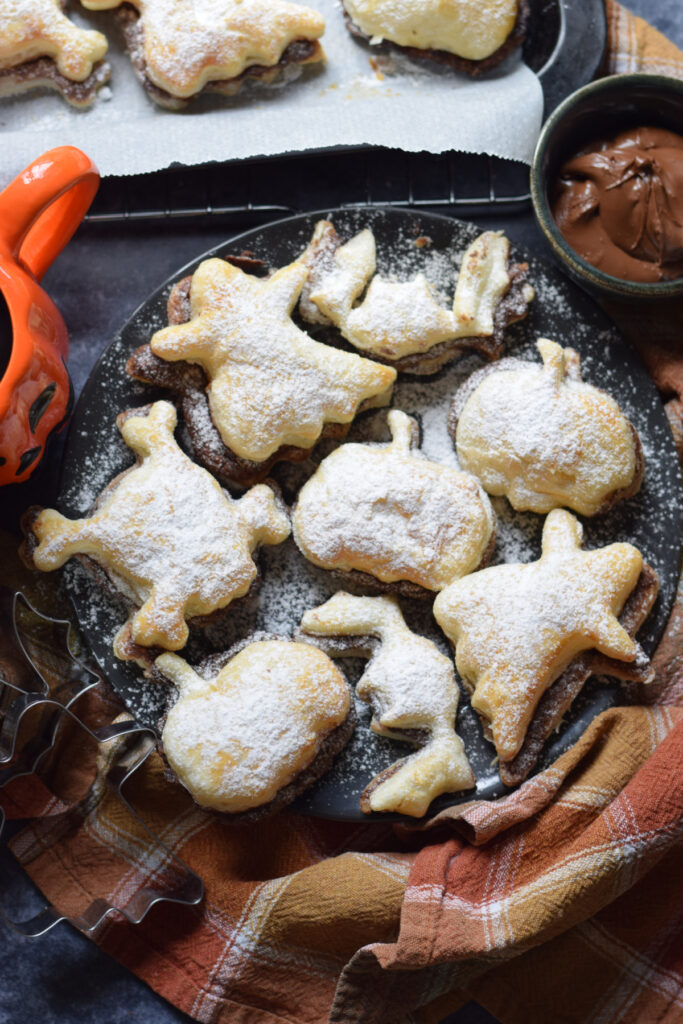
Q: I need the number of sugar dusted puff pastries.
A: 11